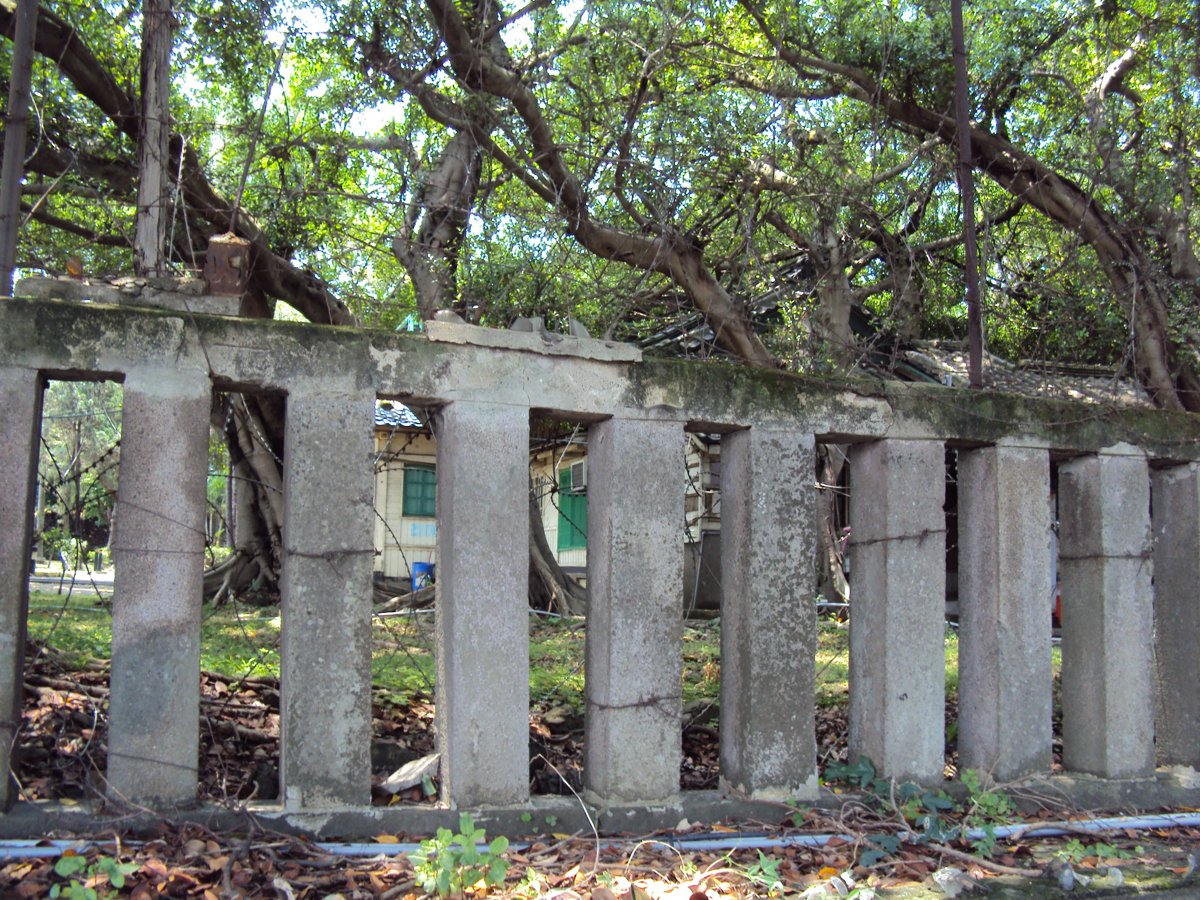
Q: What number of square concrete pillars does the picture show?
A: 10